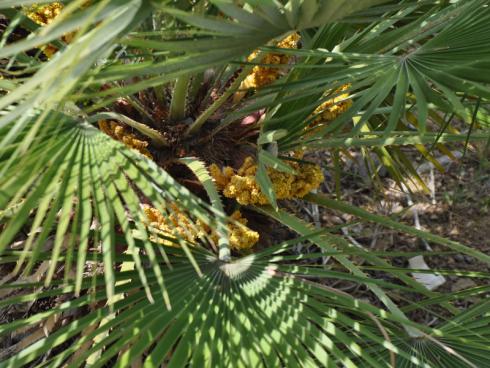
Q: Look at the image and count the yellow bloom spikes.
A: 6